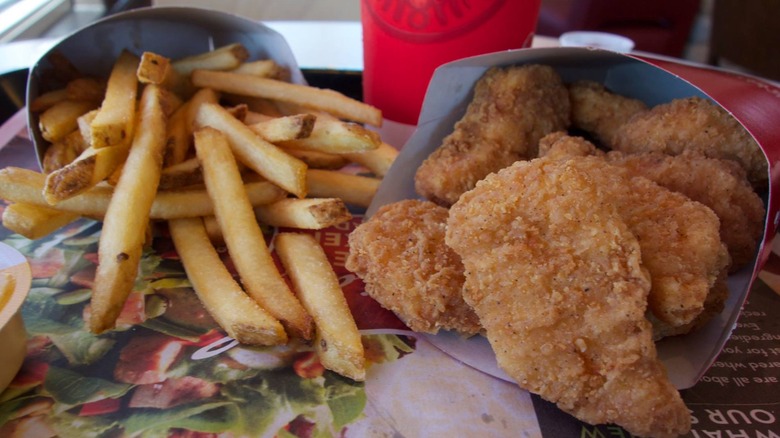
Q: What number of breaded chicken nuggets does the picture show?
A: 7